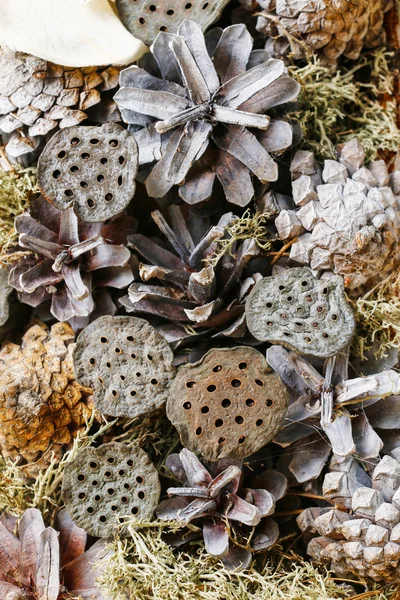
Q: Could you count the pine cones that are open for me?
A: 6